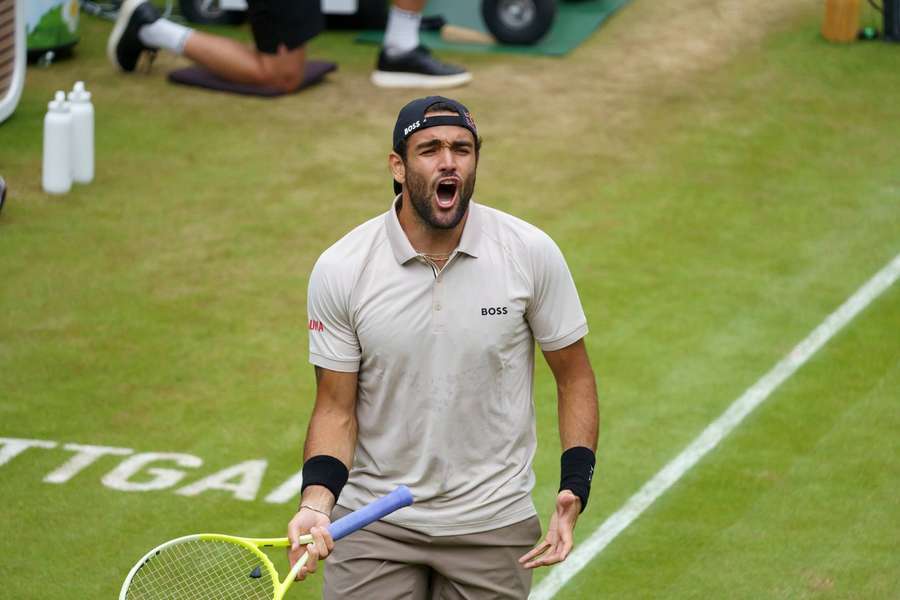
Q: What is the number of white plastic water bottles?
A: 2